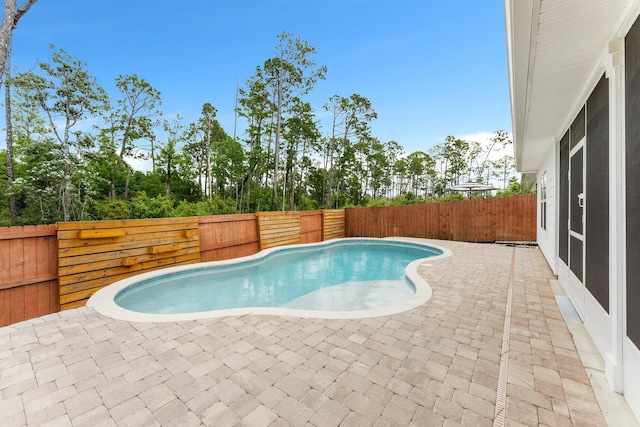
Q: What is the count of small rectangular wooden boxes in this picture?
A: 4